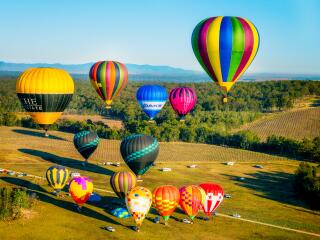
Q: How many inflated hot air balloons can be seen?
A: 14